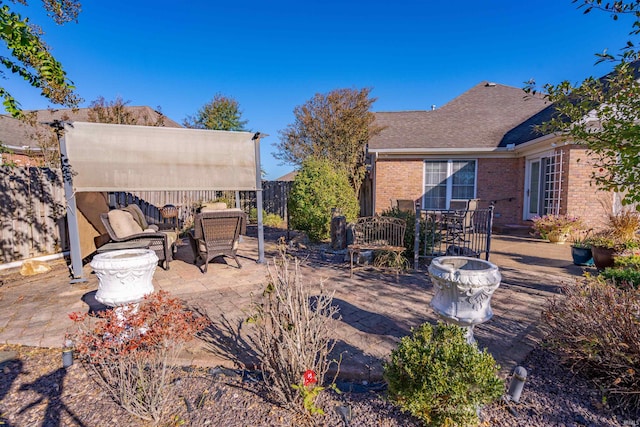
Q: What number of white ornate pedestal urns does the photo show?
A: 2